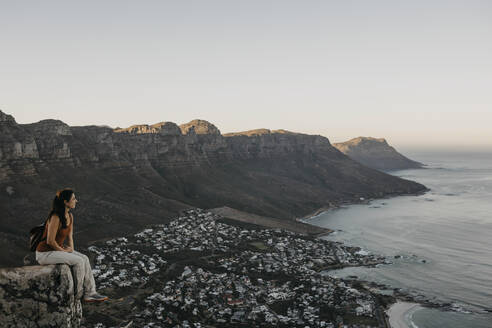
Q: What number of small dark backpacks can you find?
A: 1